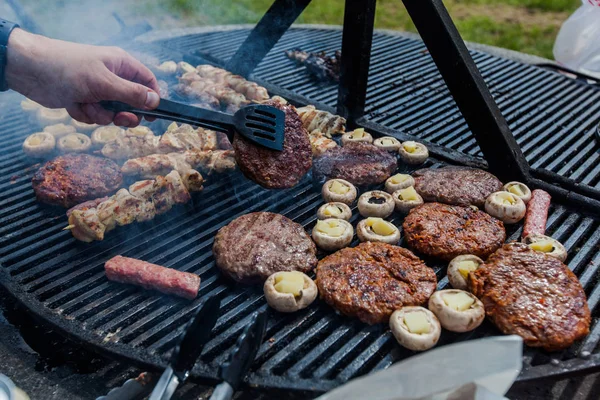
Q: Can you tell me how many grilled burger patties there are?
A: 8